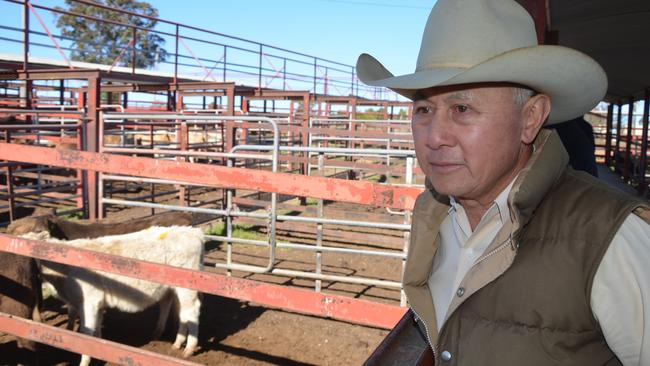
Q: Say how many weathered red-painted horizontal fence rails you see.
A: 3